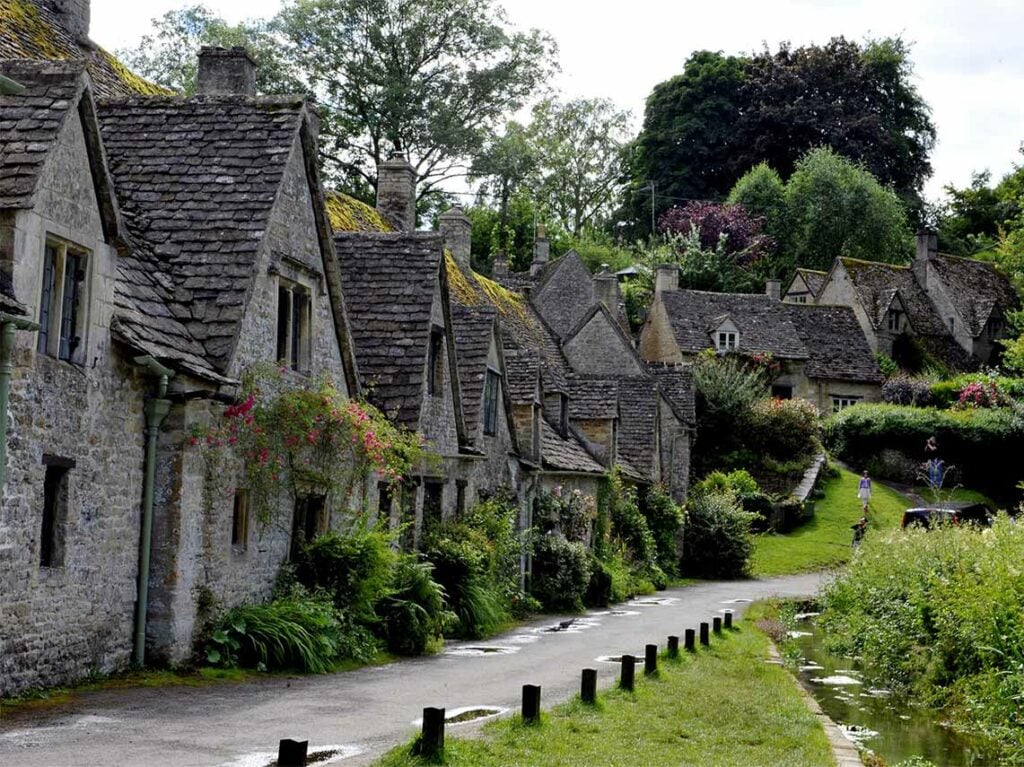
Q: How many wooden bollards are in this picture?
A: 11